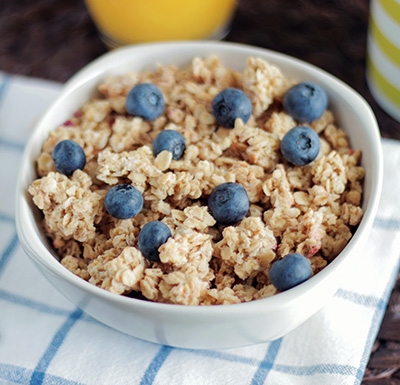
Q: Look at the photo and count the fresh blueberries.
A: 10